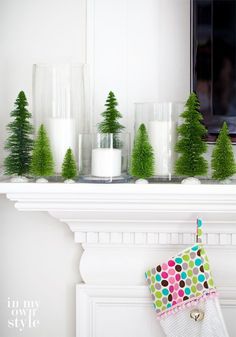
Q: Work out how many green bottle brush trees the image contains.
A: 7